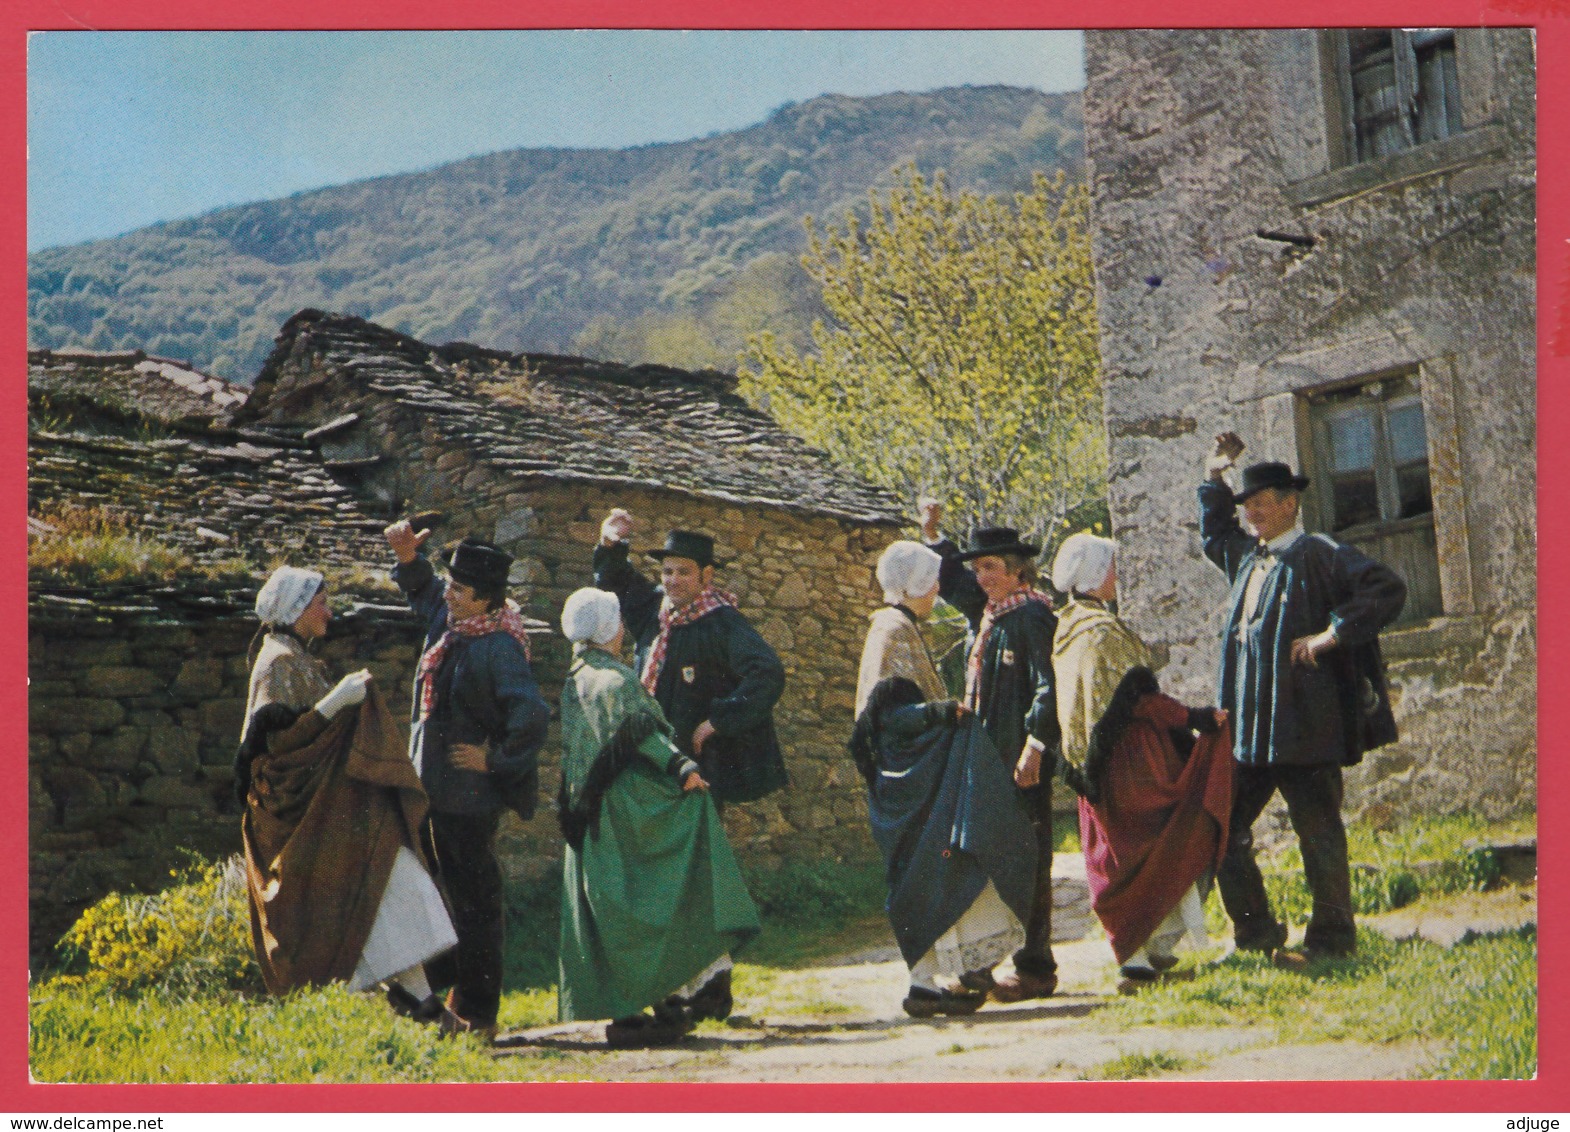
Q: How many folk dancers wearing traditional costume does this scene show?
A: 8